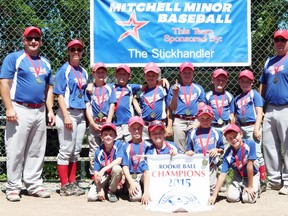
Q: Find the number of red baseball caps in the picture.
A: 14